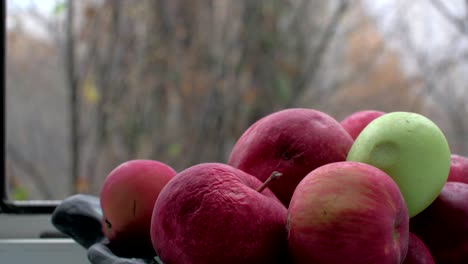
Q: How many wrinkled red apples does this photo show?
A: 1